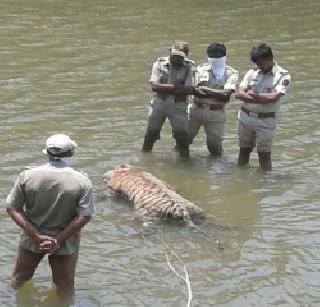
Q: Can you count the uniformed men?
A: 4